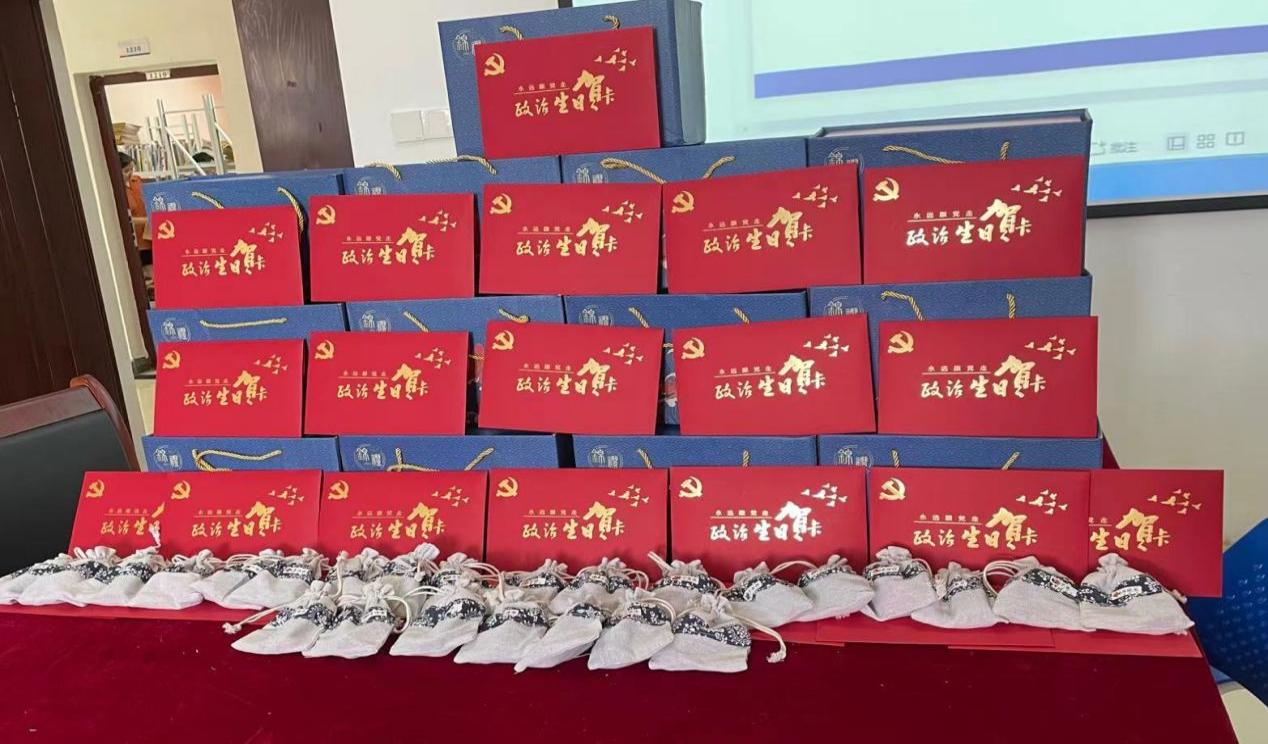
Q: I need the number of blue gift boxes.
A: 13